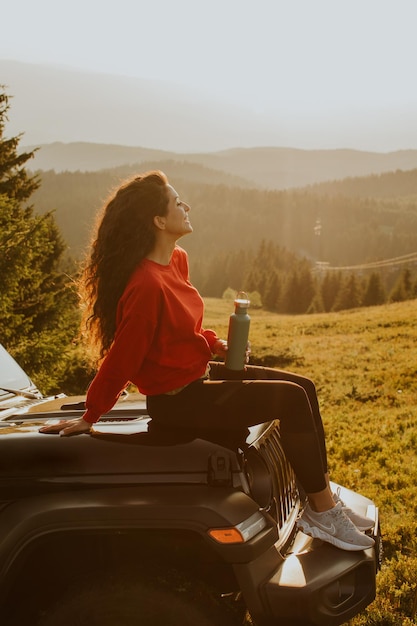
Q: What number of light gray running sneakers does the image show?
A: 2